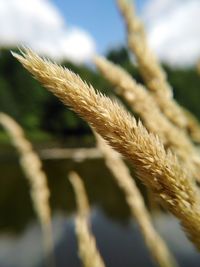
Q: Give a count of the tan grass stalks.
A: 6